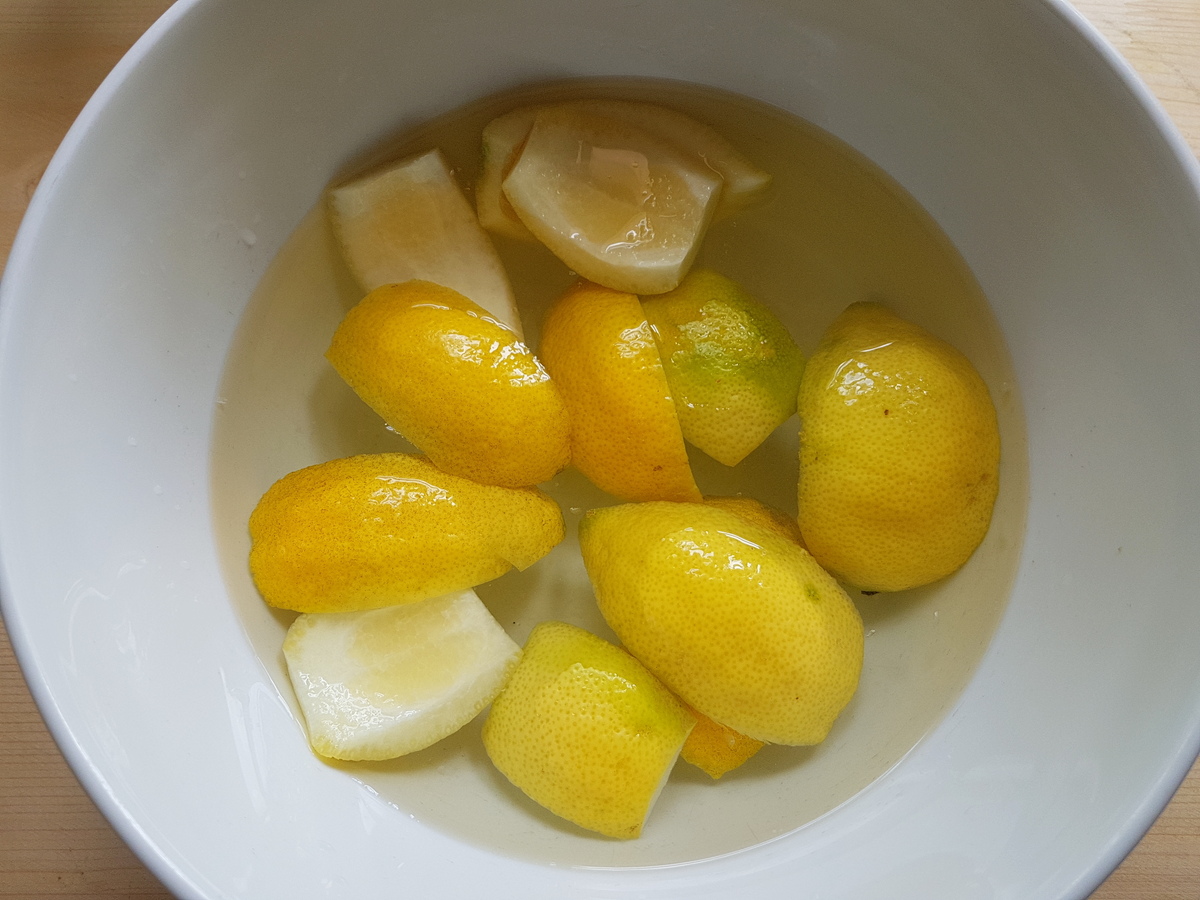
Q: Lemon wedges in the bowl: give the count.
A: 12